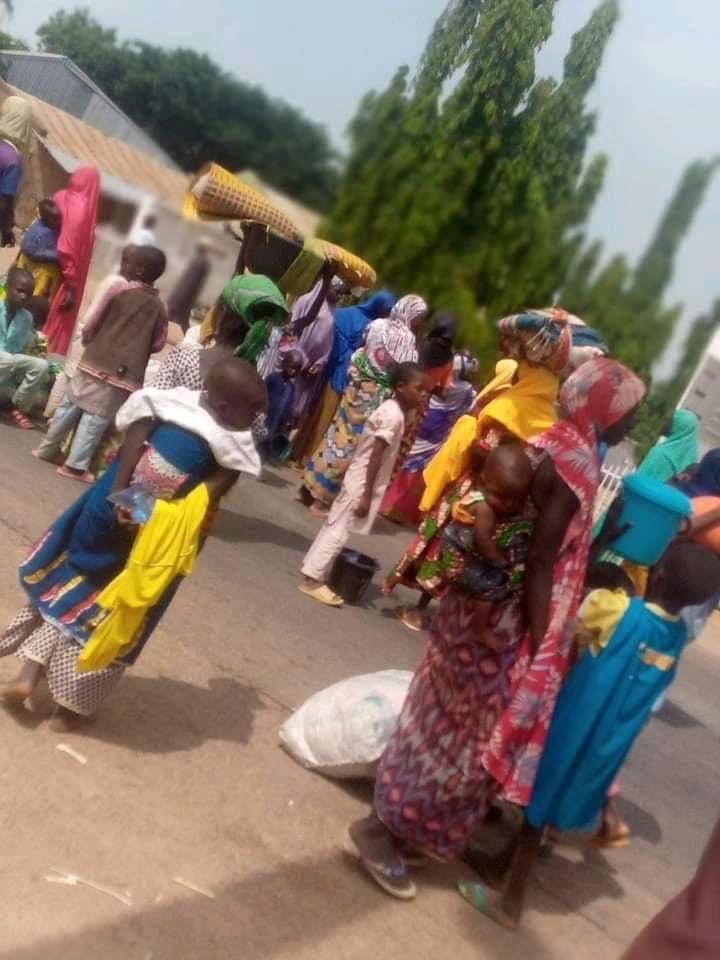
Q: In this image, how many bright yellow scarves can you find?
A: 2